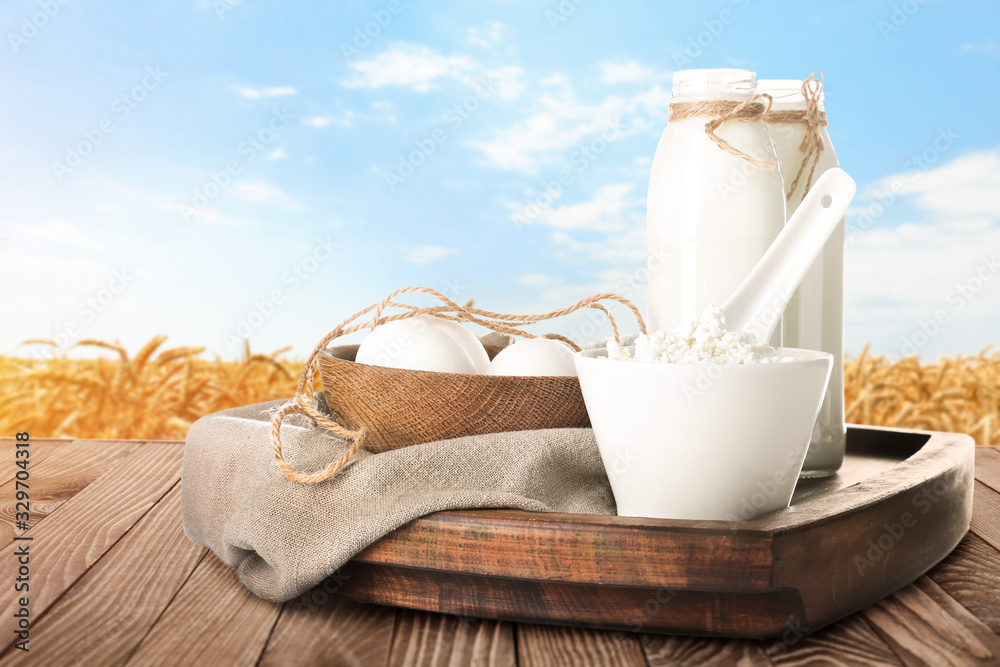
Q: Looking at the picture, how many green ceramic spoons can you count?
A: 0